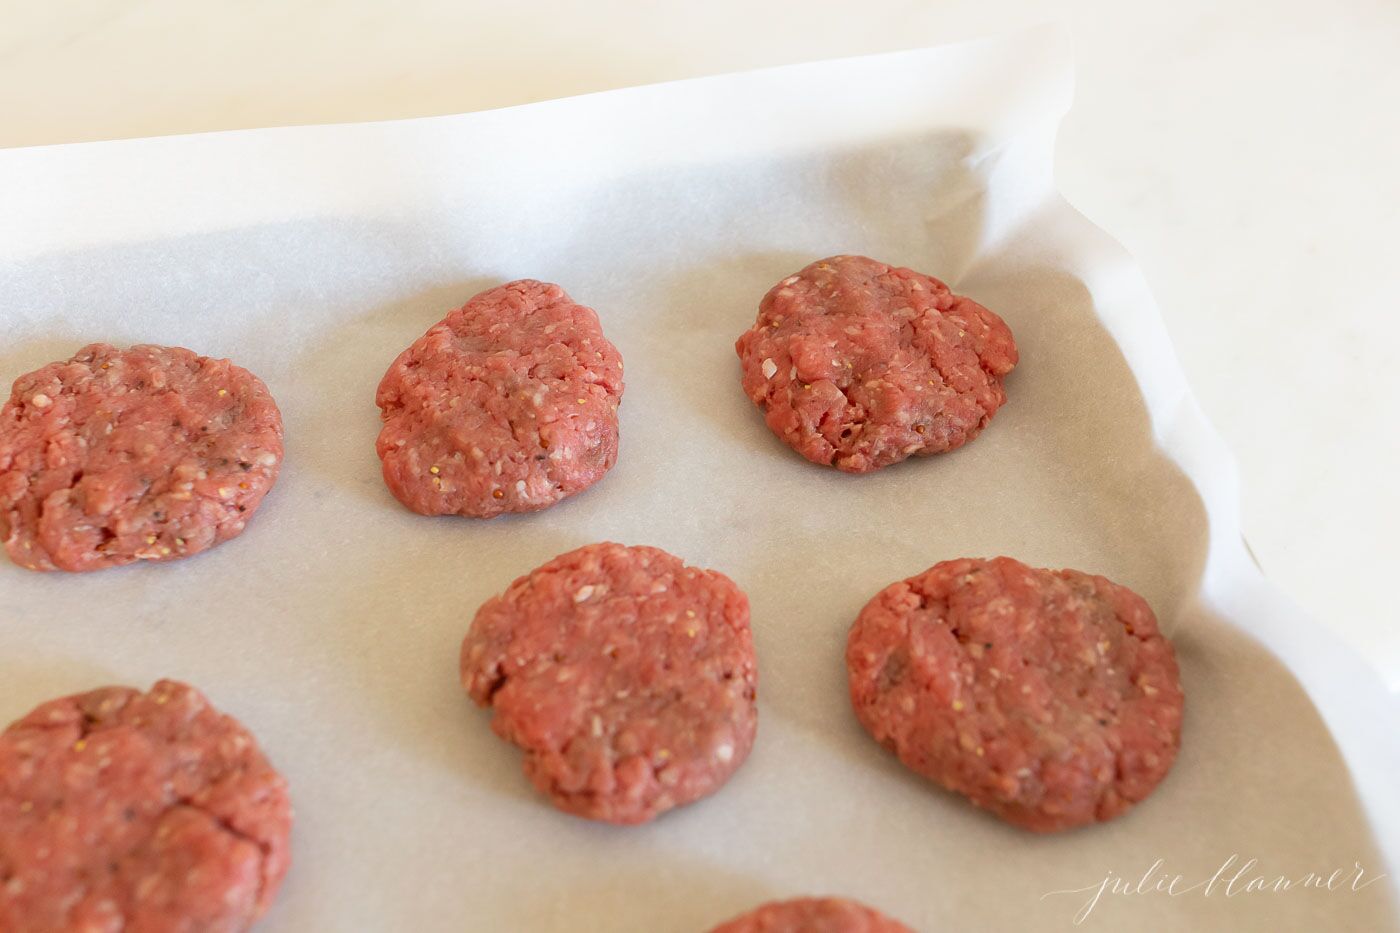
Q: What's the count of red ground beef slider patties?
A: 7